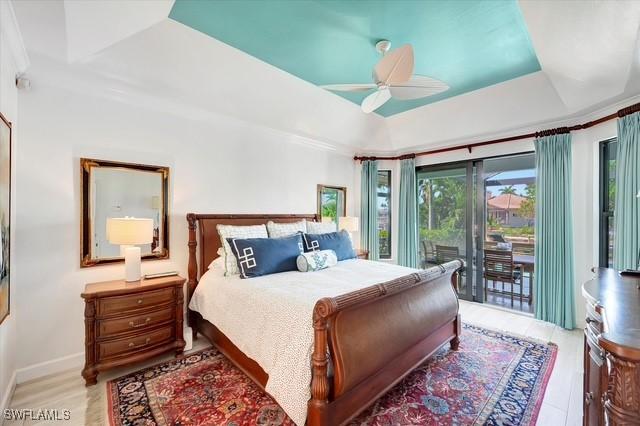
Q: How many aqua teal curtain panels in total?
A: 4